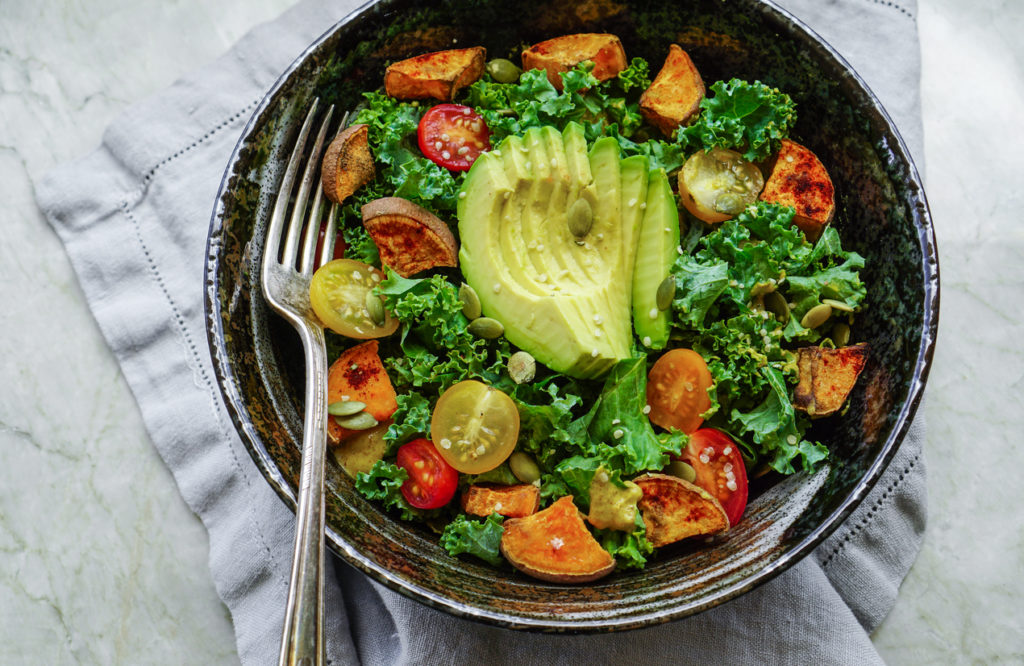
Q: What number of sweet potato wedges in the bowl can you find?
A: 11